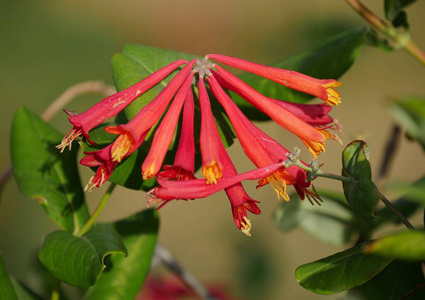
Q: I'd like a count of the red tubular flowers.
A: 13